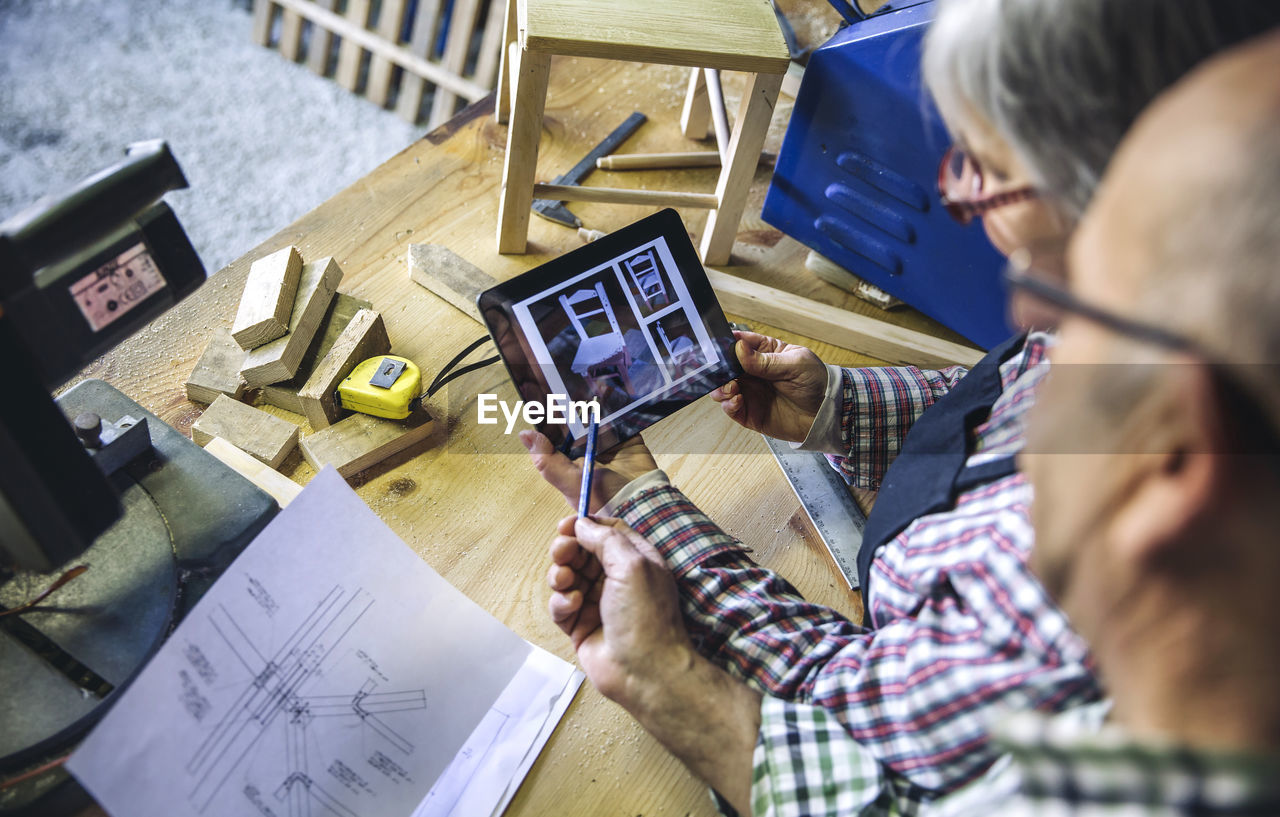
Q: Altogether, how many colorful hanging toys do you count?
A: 0